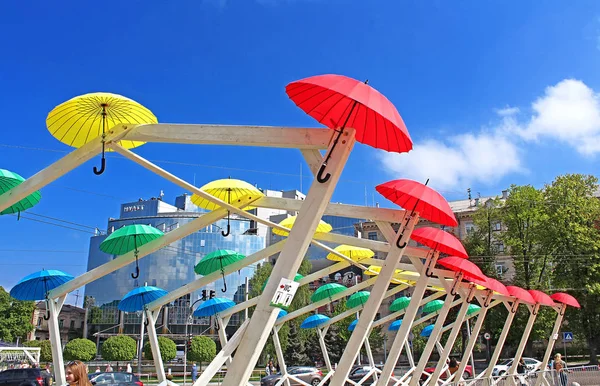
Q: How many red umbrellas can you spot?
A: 9